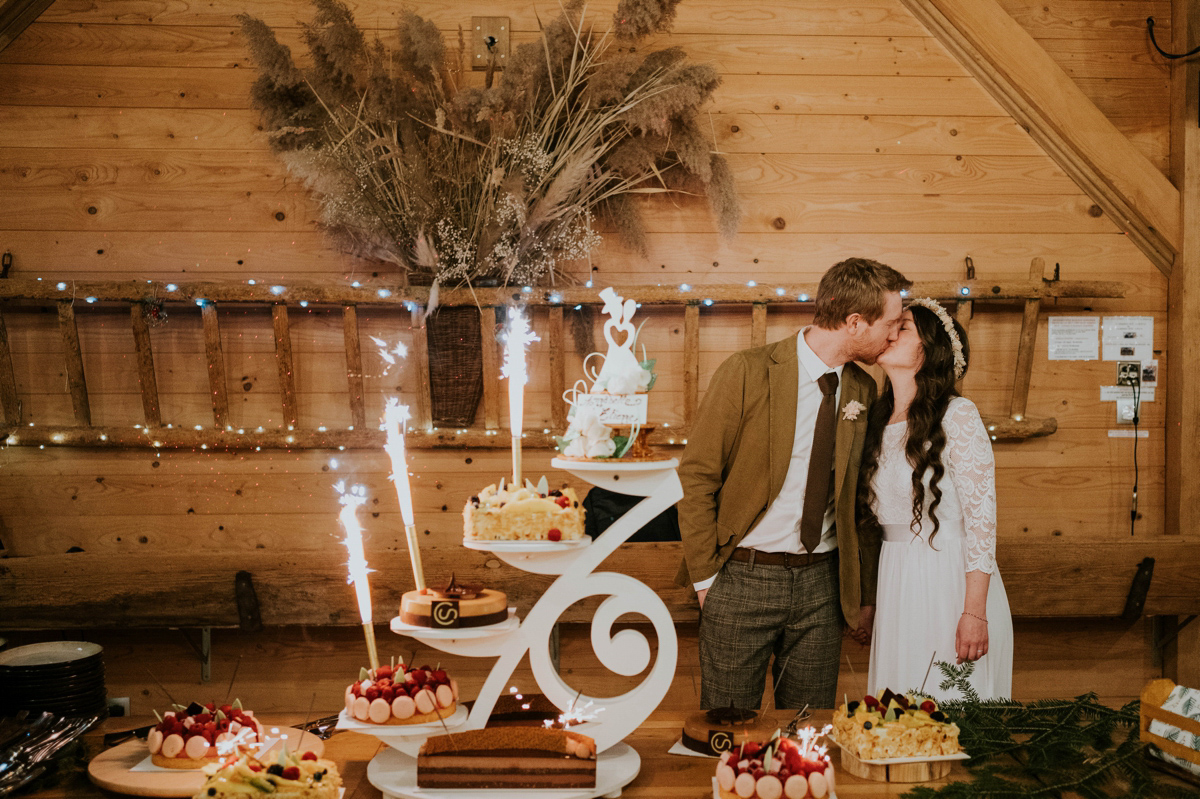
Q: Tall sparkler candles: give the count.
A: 3